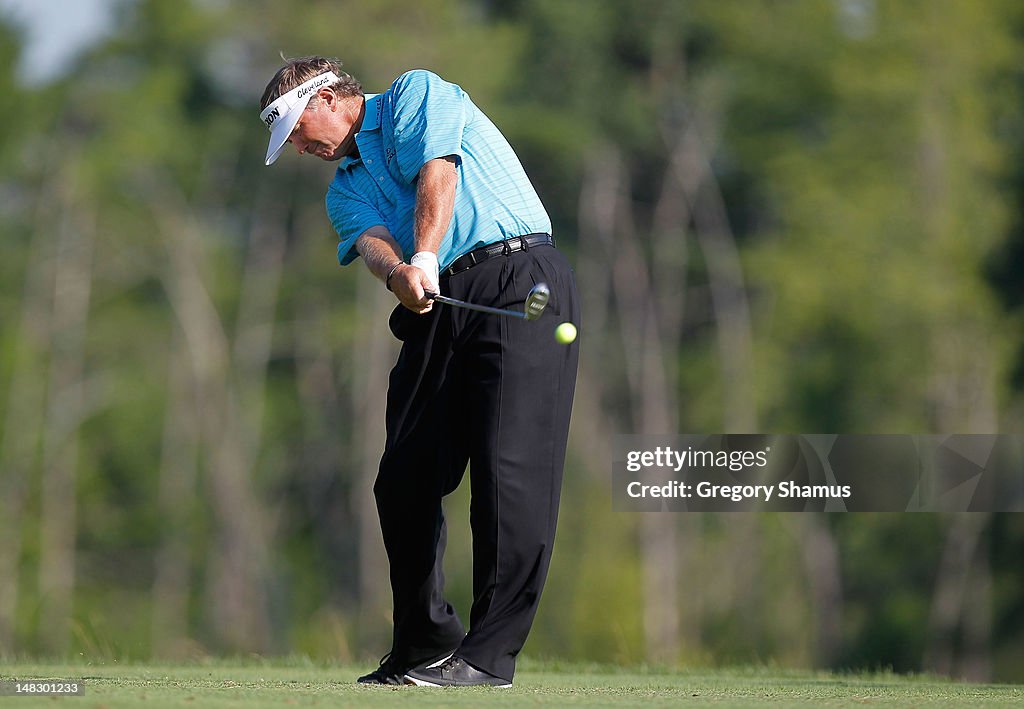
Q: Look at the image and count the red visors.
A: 0